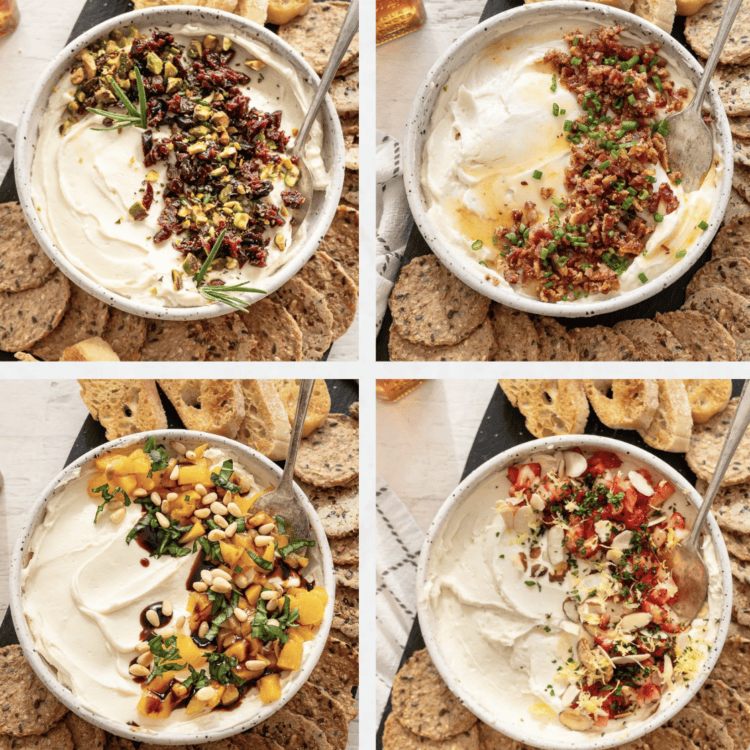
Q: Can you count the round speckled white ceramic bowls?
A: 4